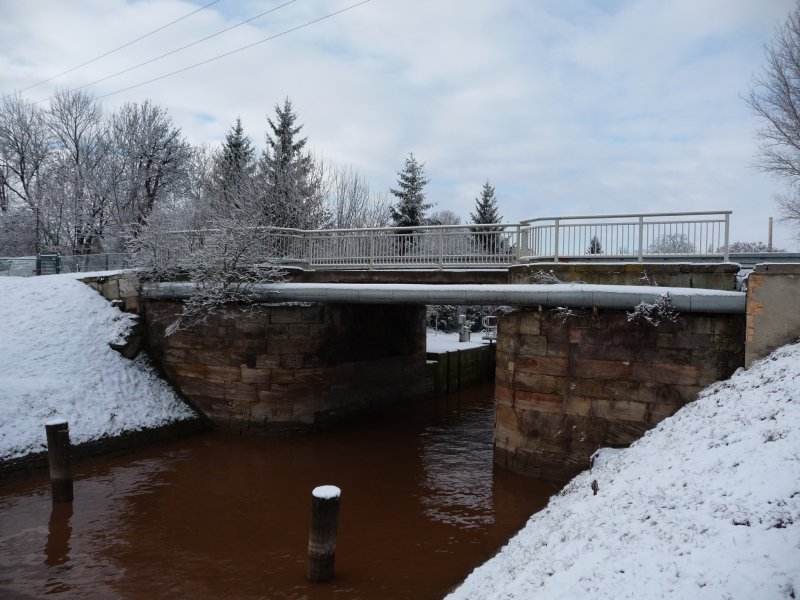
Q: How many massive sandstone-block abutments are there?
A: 2